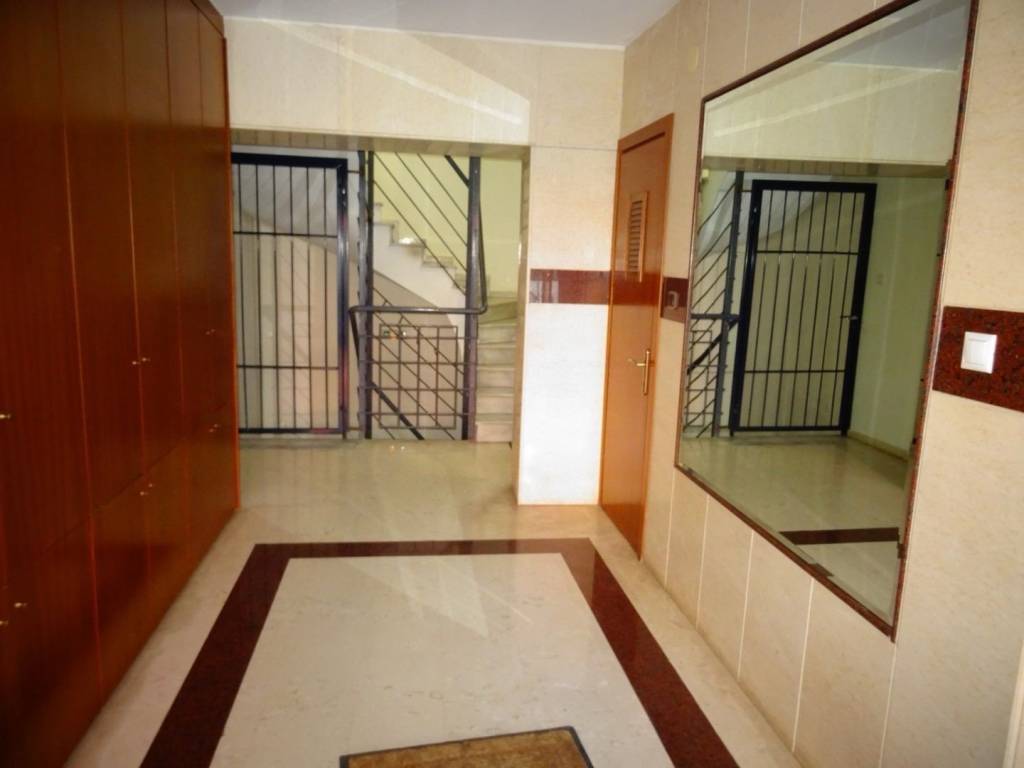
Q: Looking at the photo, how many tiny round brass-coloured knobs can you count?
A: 11